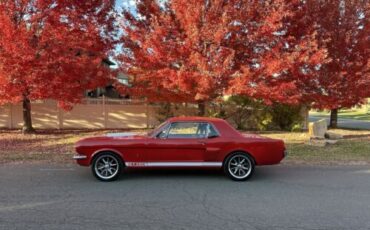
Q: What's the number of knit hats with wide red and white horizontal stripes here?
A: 0